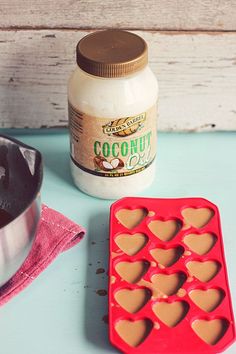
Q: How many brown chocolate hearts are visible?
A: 14